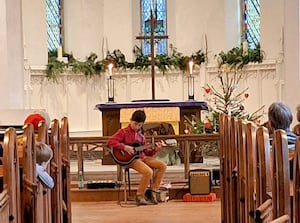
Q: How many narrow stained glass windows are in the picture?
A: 3